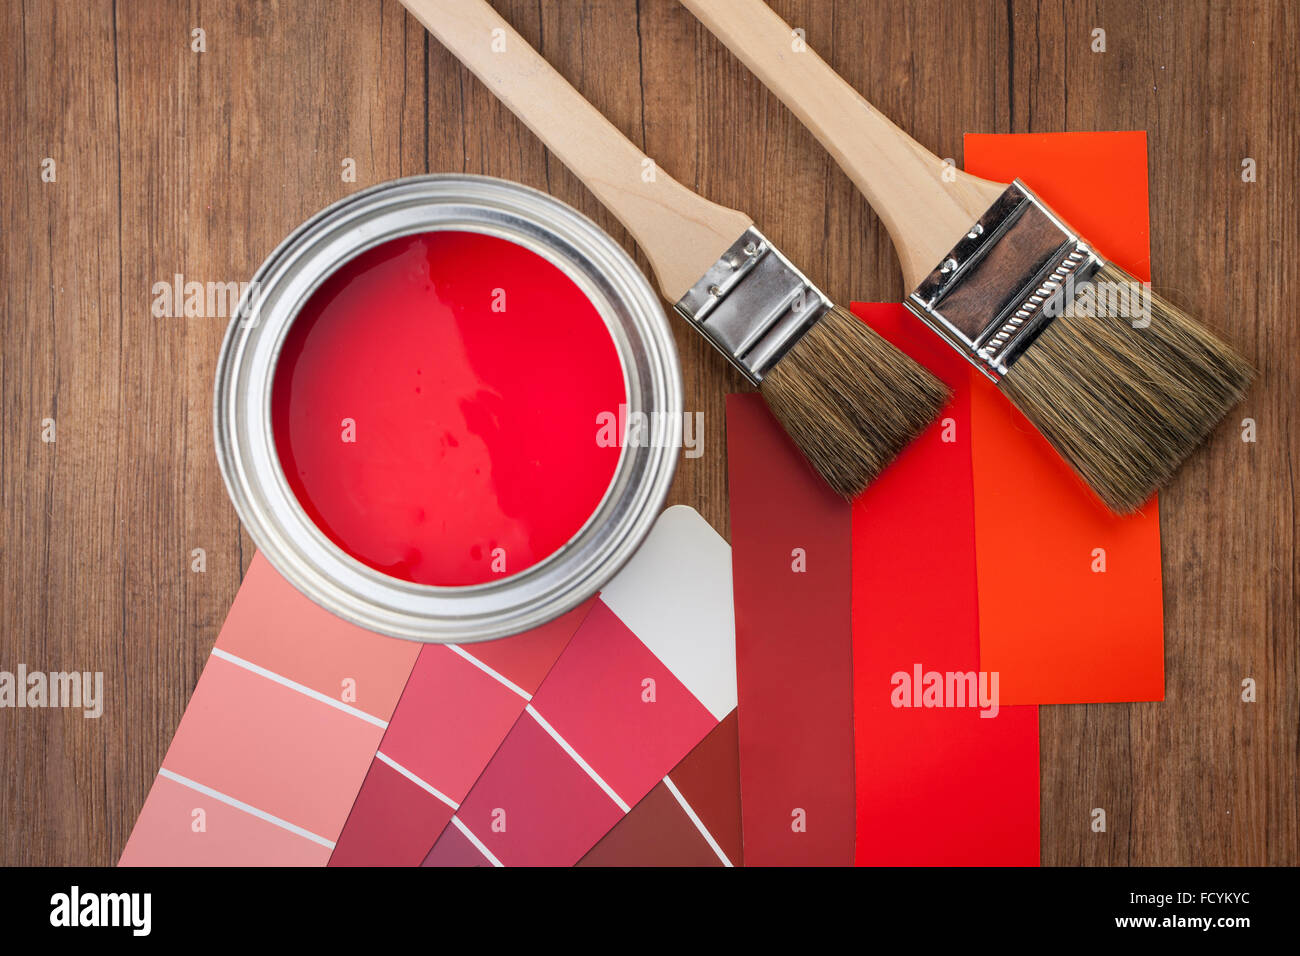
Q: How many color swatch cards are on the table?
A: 7